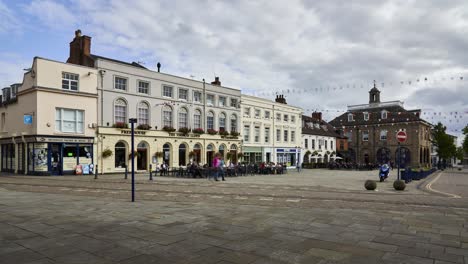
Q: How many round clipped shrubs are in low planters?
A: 2